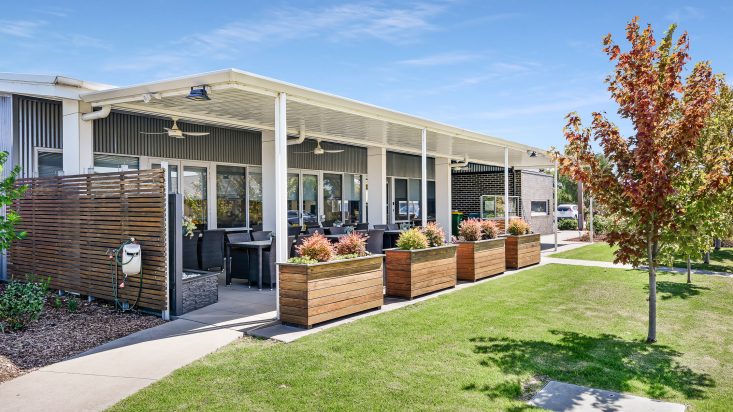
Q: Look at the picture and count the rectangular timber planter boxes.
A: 4